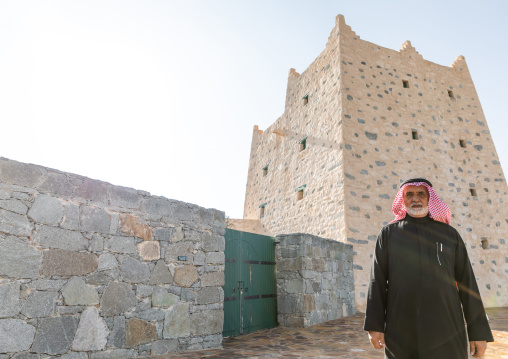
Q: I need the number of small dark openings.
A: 11